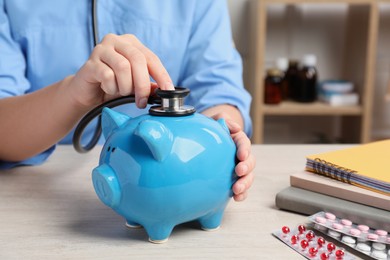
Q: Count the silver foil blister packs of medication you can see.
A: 3